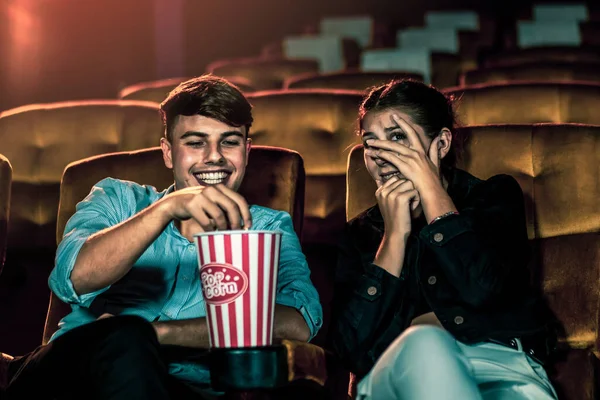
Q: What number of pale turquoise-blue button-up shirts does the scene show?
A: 1